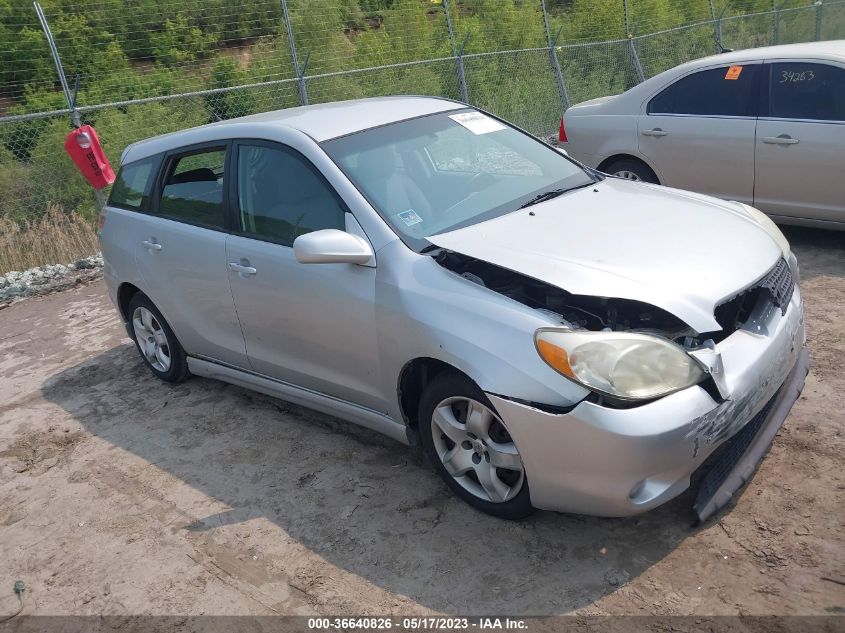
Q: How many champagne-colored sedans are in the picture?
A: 1